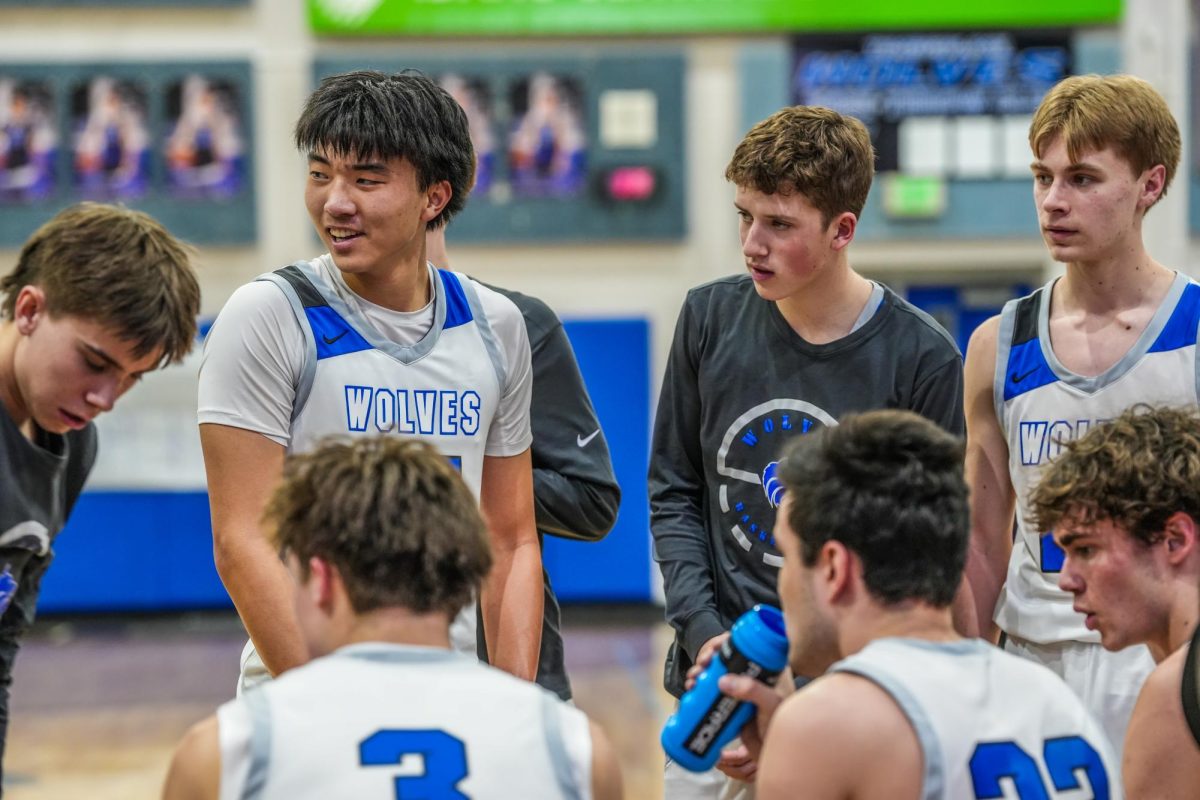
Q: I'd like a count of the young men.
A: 8